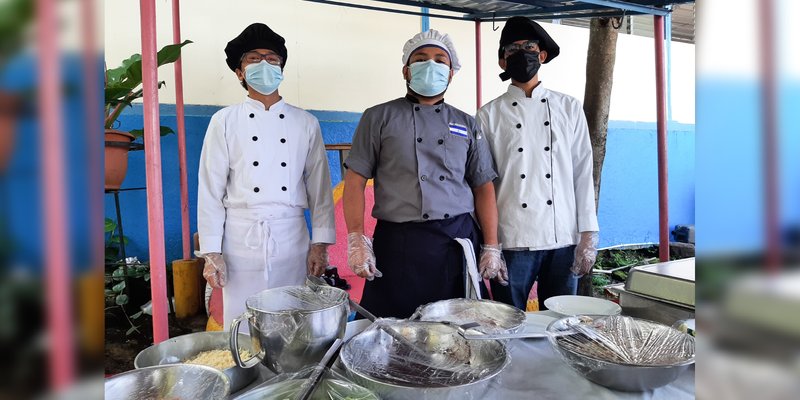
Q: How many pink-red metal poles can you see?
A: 4